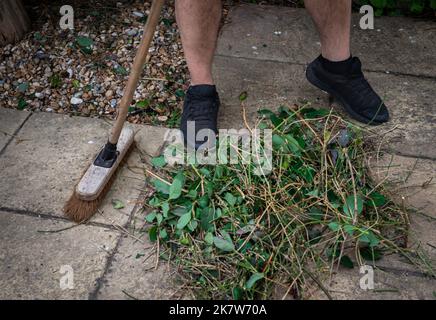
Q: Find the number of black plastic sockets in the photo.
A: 1